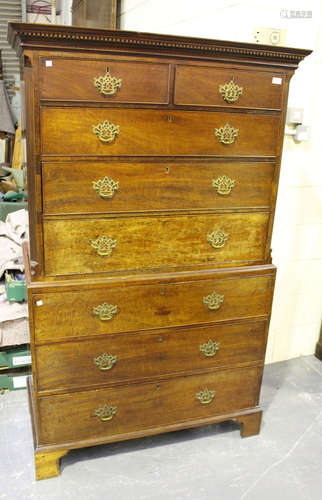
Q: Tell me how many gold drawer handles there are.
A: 14